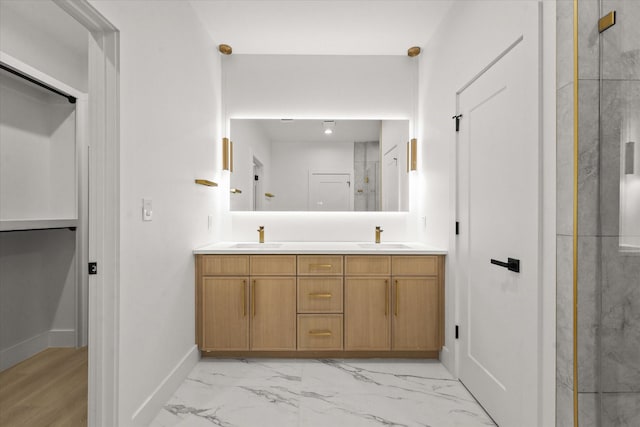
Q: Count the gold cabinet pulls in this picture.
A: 7